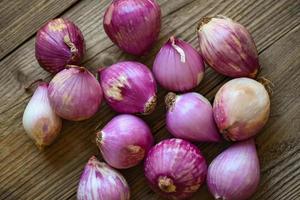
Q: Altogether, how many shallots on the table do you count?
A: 13